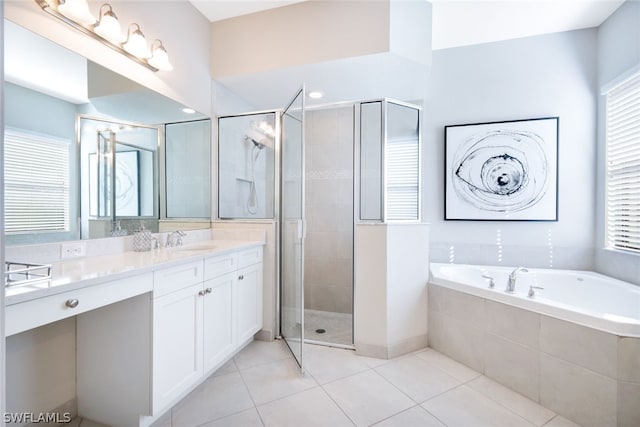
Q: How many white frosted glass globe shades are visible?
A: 4